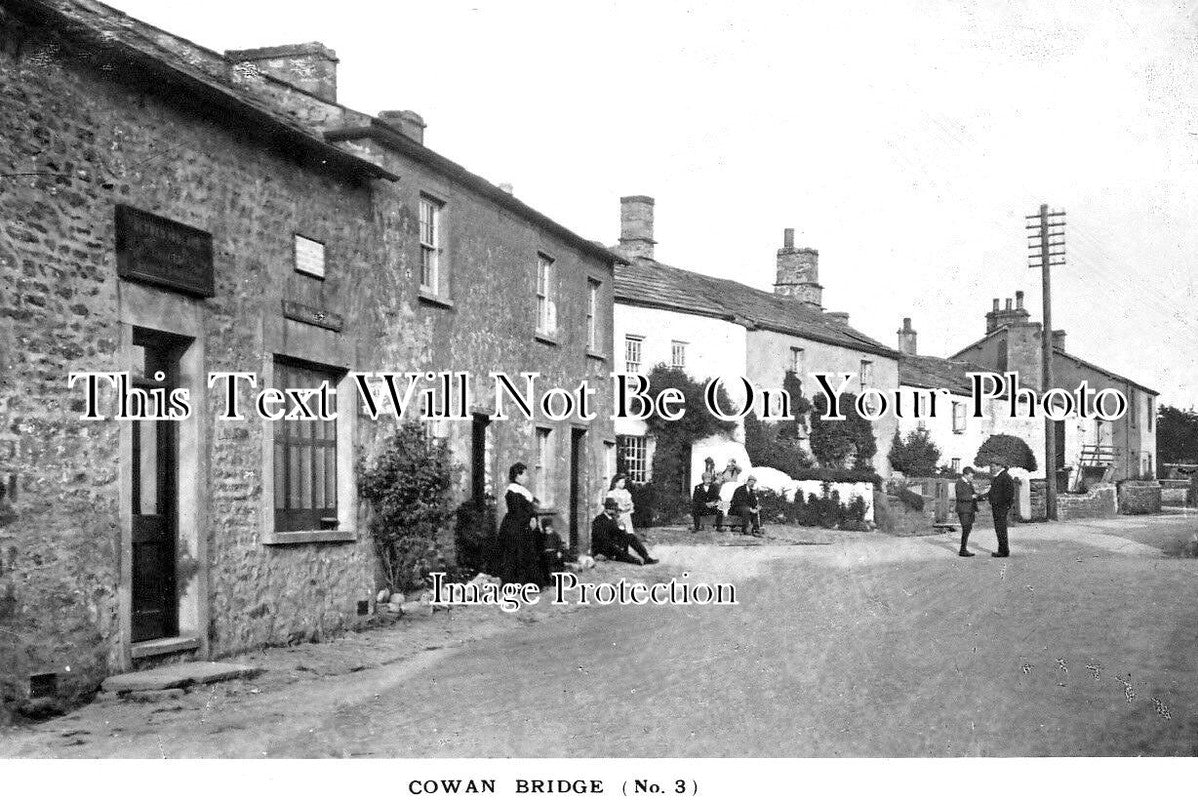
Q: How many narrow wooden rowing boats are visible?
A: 0